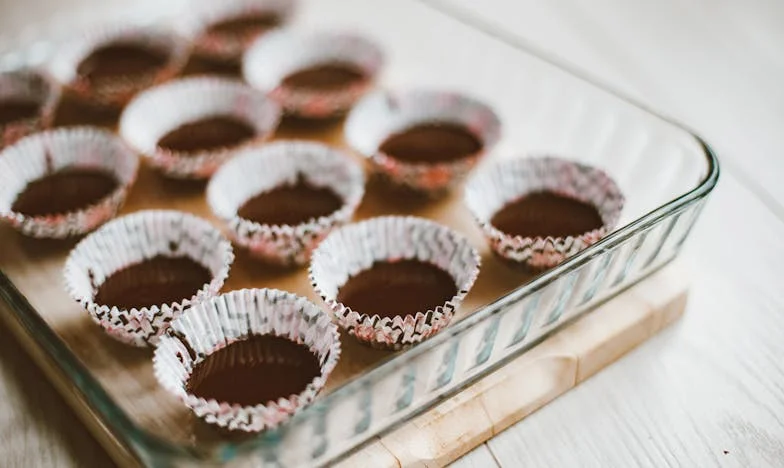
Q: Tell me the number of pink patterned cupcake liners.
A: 12